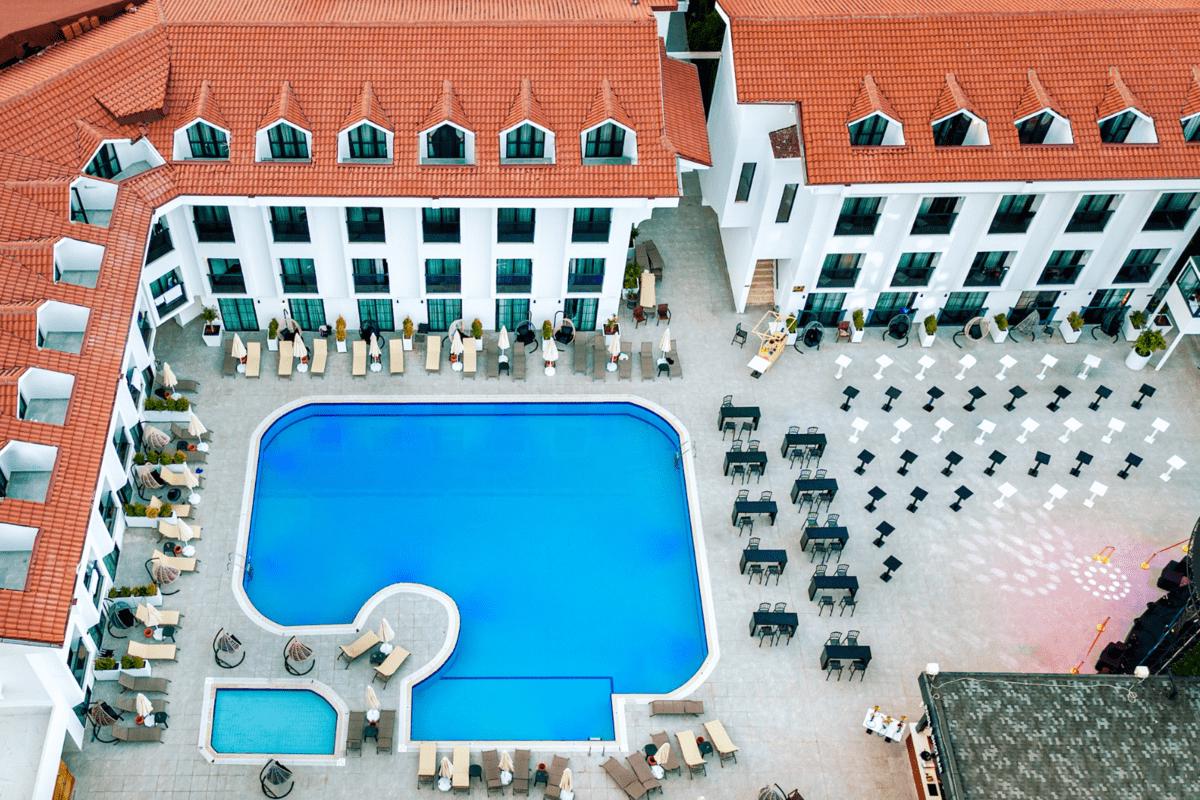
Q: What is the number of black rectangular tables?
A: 10